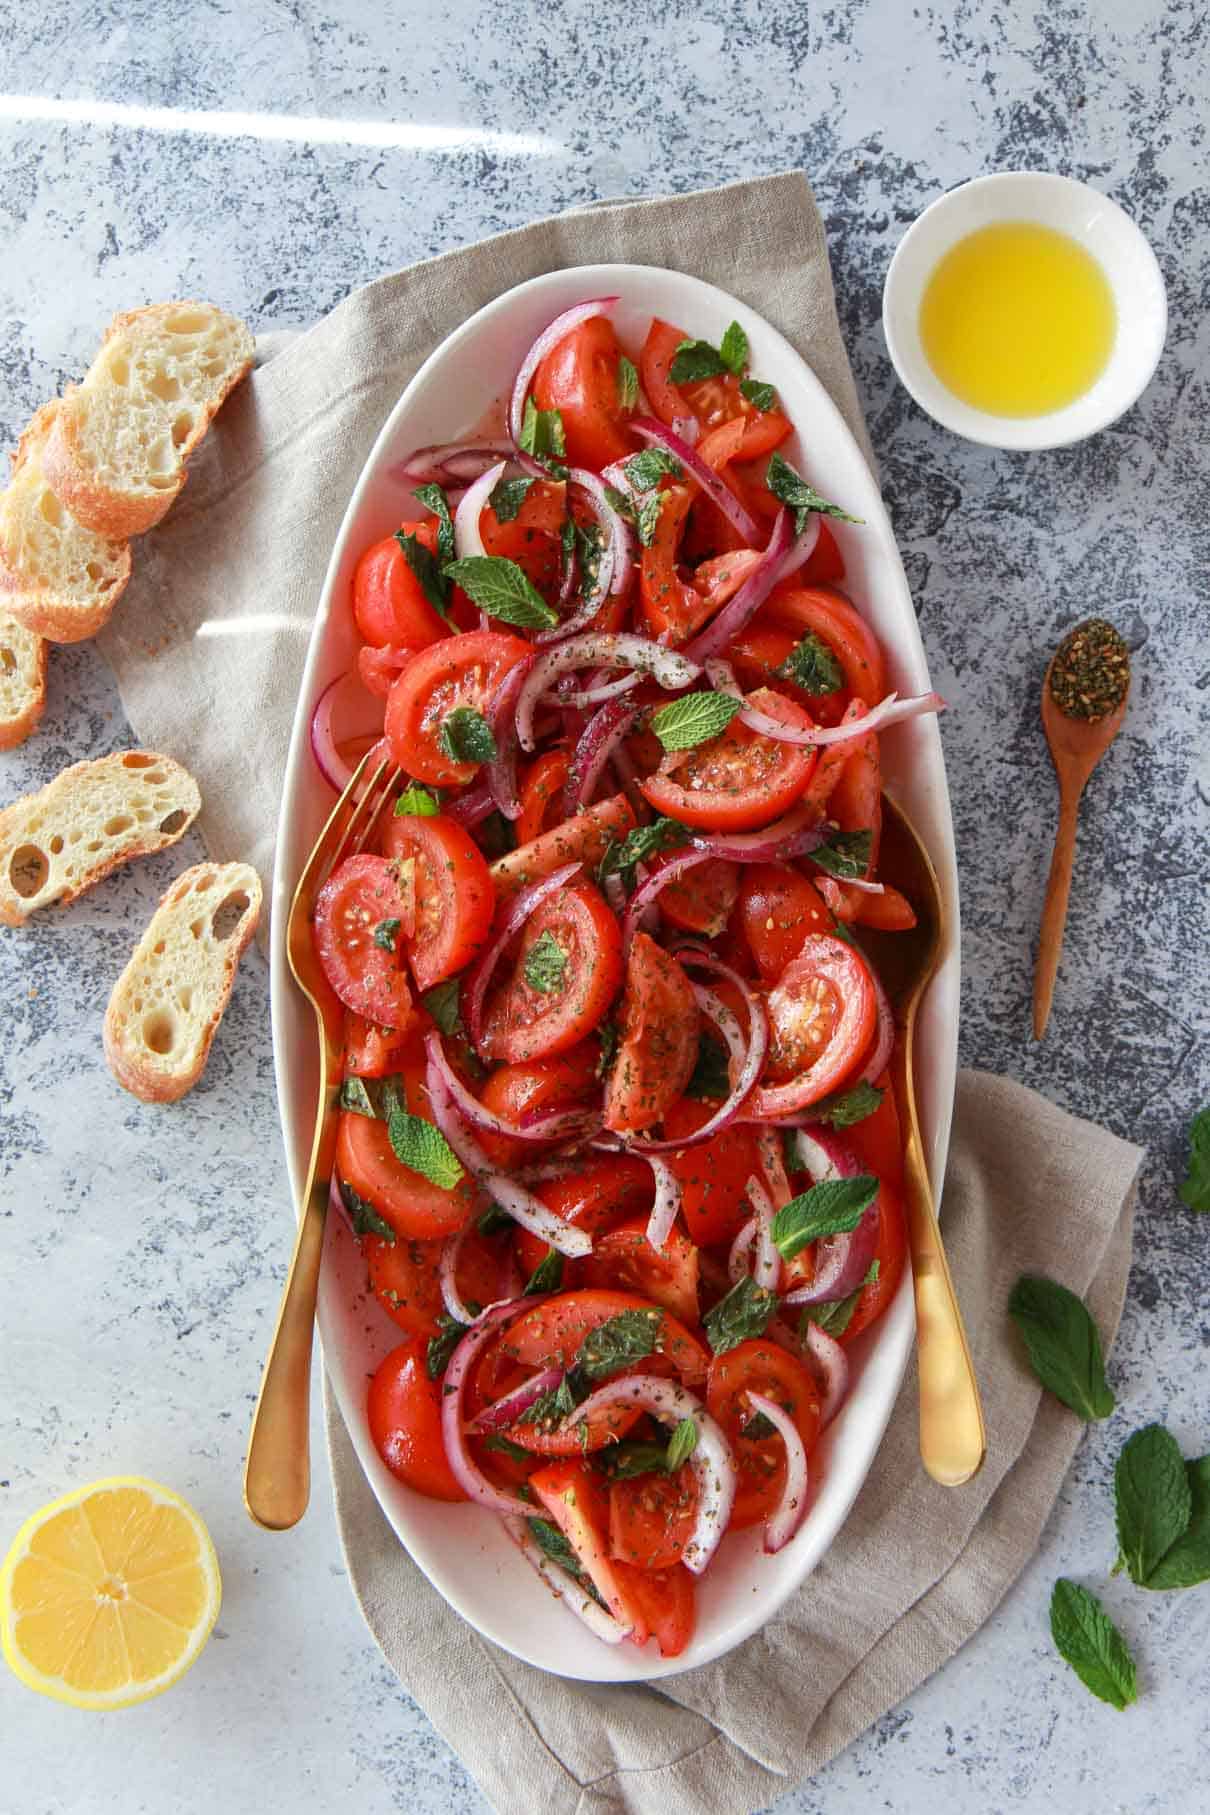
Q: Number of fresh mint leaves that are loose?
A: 5